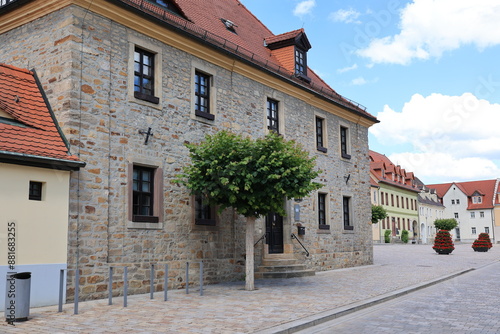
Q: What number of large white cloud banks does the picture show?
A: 2